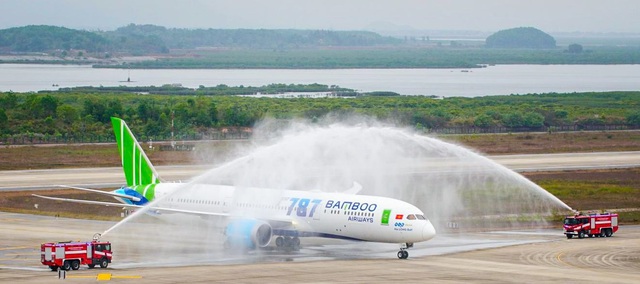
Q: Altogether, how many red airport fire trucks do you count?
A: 2